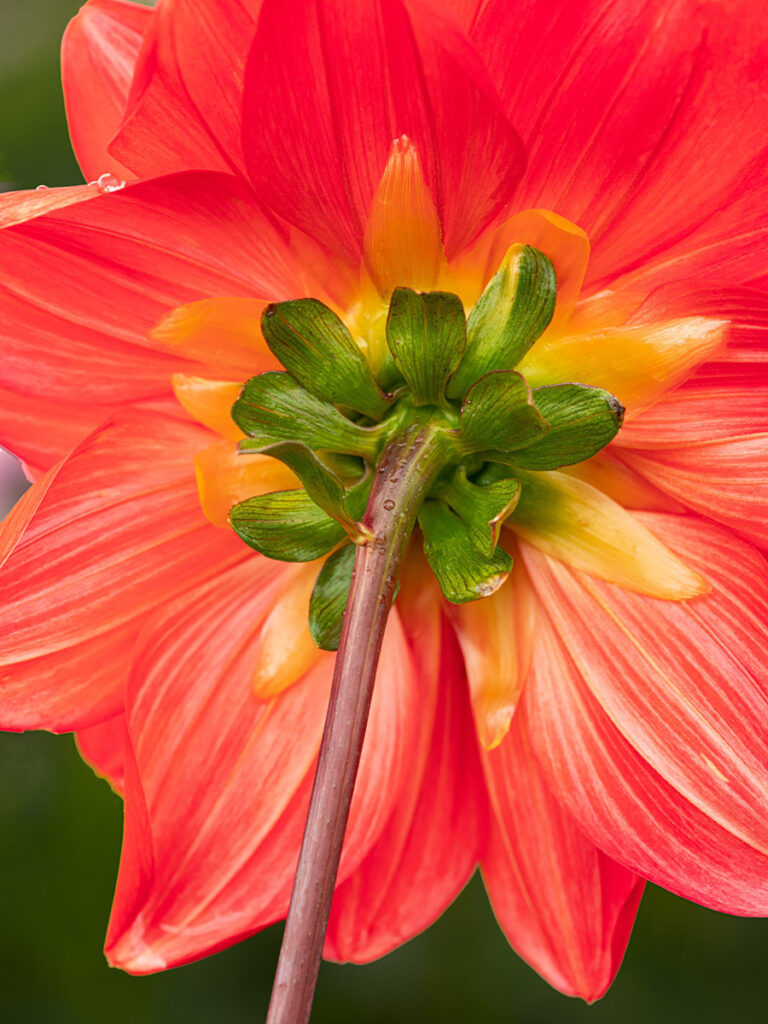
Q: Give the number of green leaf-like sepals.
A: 11